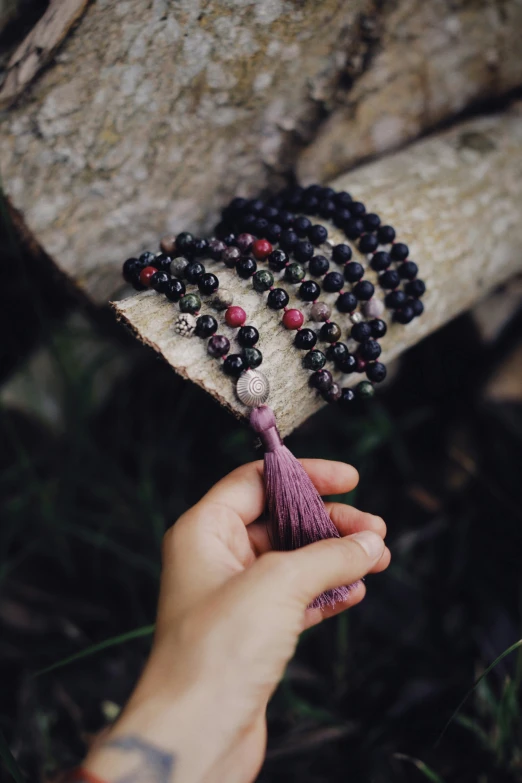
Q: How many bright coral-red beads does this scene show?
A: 4